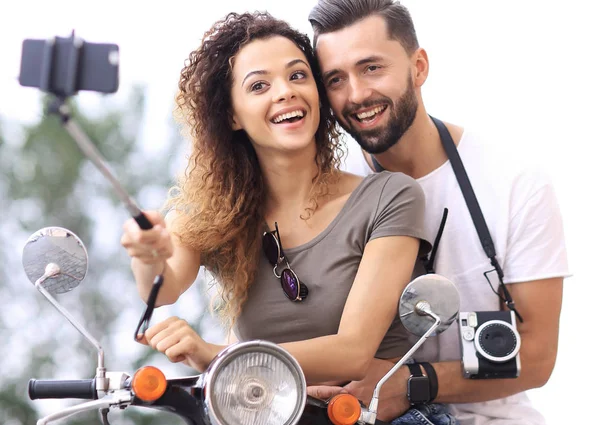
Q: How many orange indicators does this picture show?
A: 2